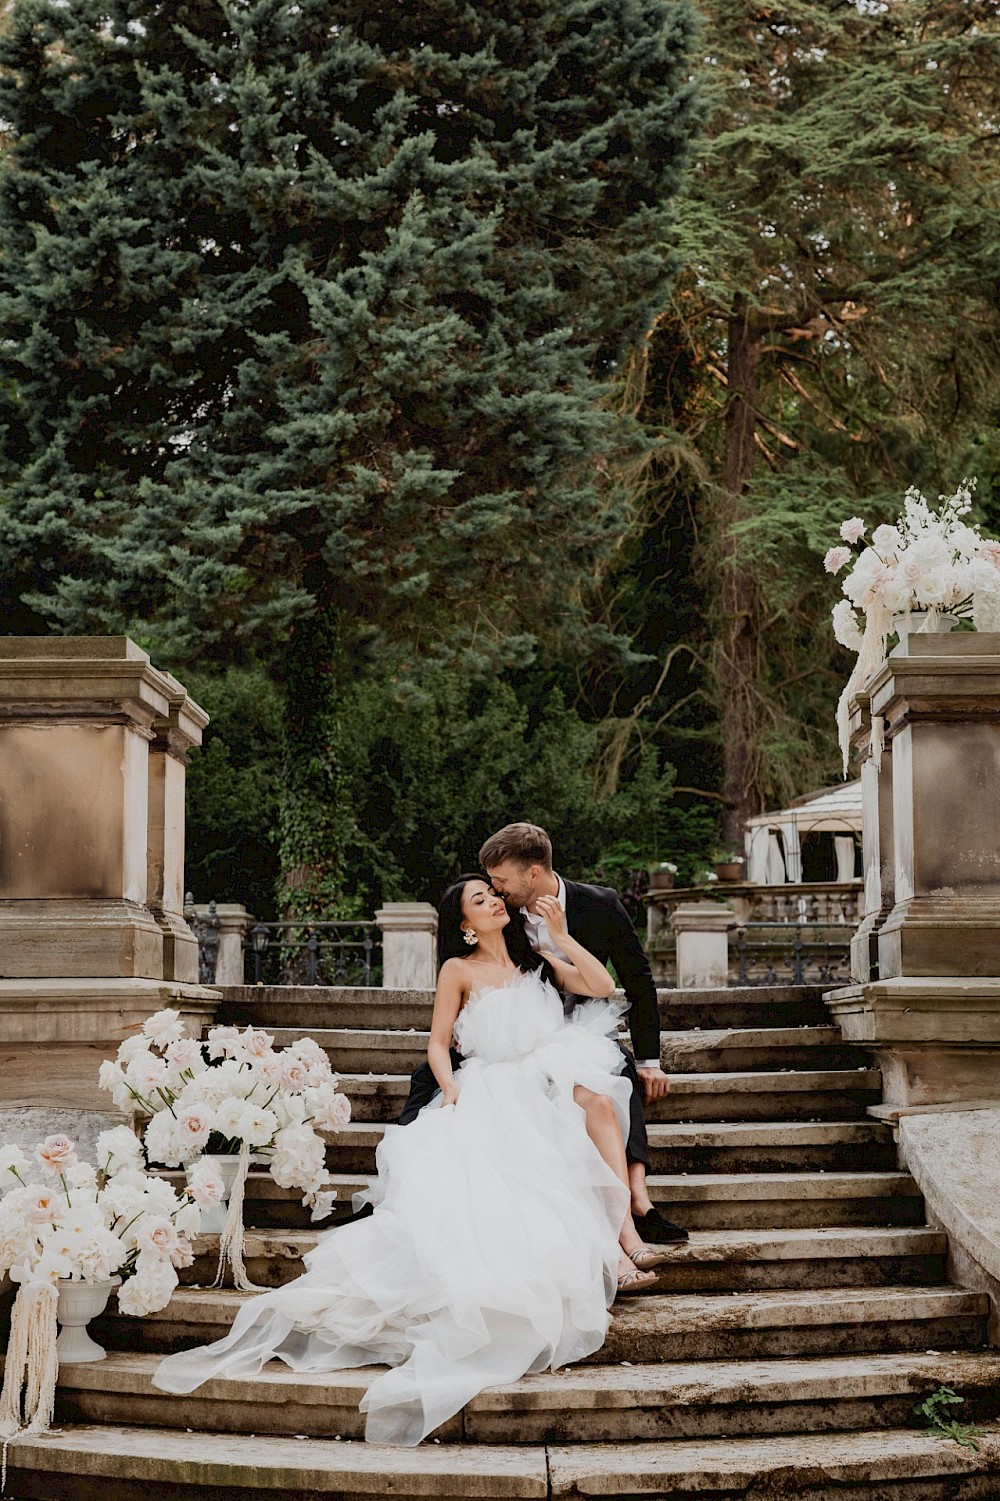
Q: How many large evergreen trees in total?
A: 2